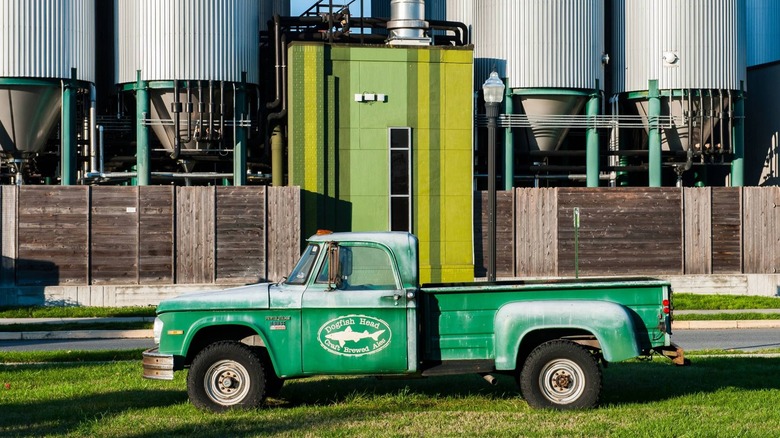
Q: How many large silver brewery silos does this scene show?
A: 4